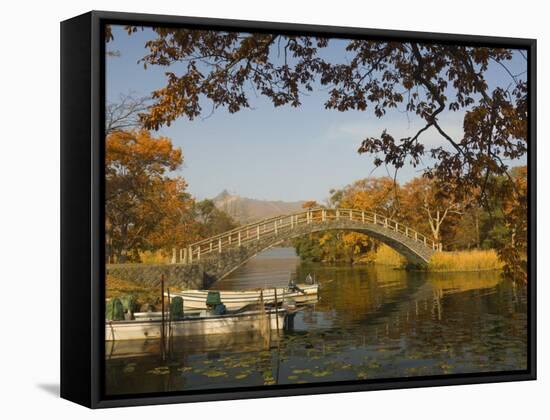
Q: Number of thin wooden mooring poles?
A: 4